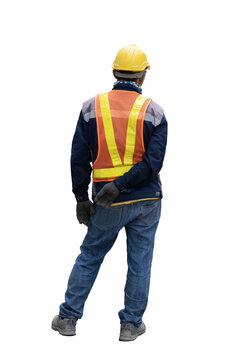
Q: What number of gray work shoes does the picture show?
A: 2